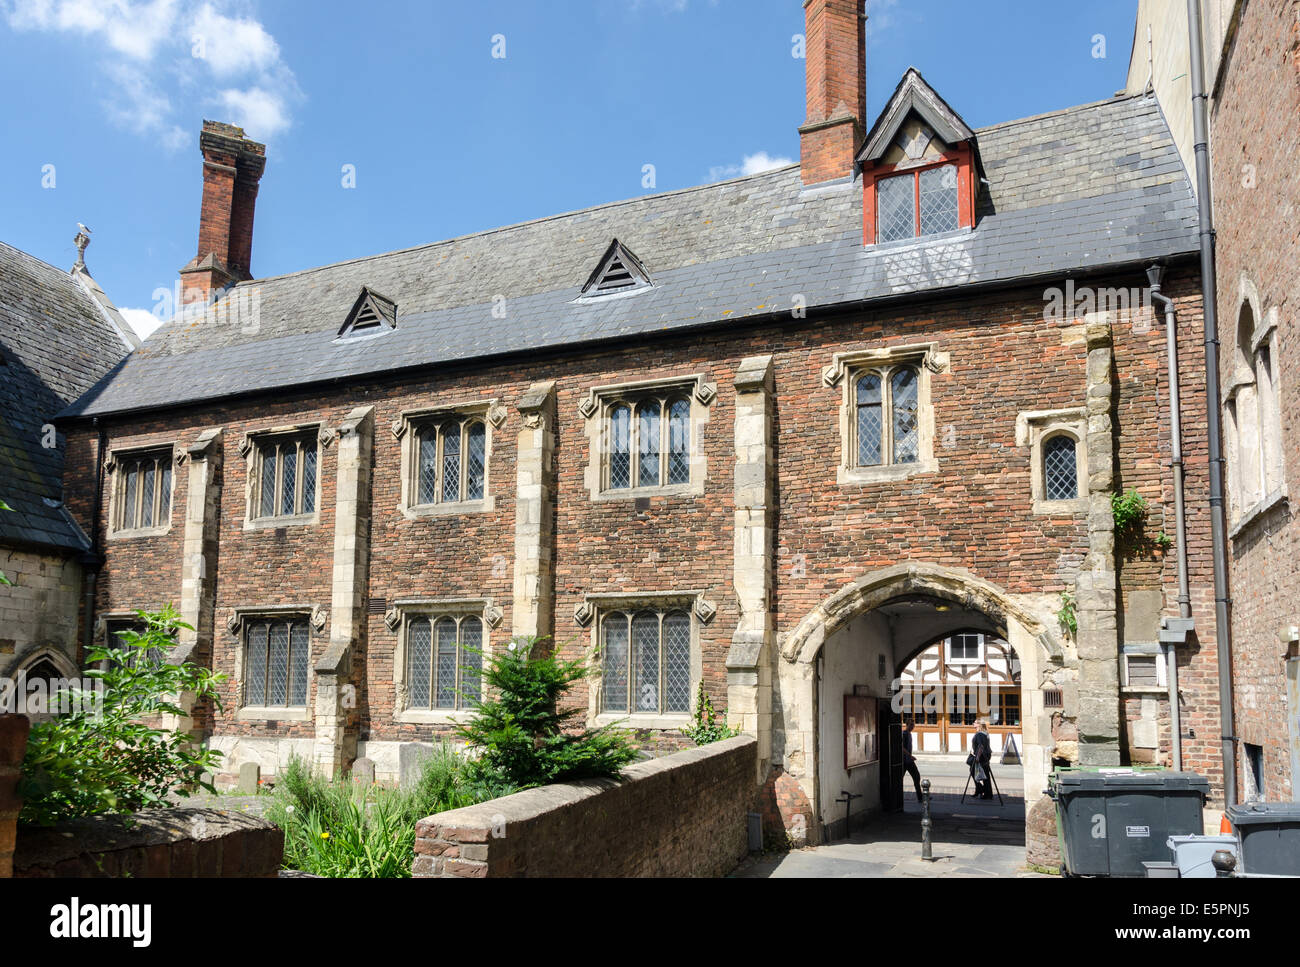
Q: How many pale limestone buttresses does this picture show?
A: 5